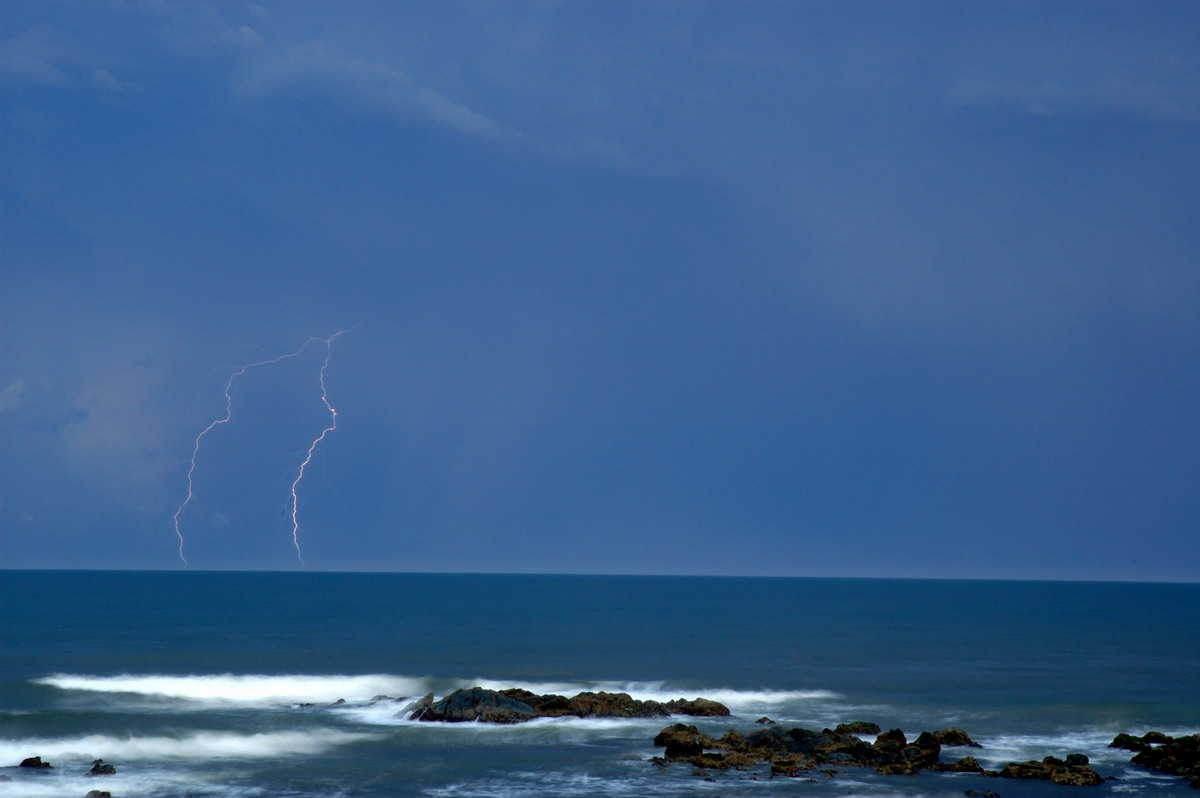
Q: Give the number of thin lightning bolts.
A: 2